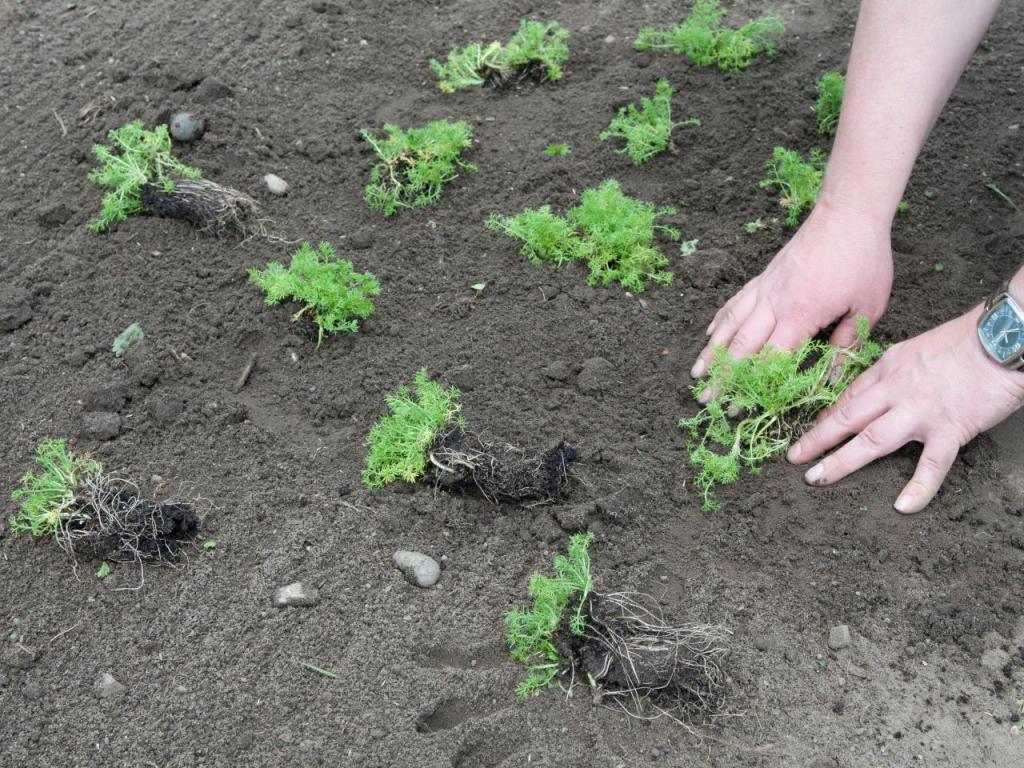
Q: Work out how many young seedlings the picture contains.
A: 13